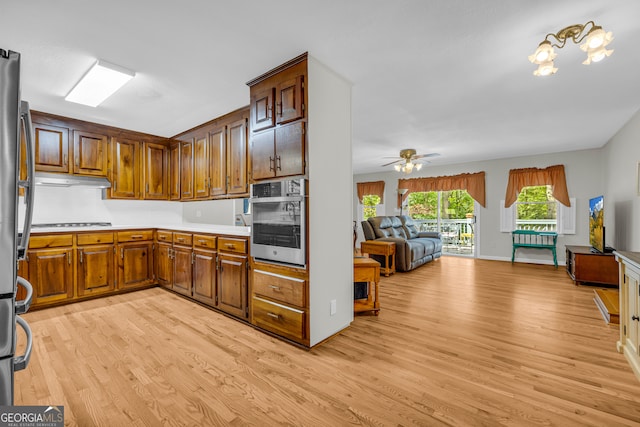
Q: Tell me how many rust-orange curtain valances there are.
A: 3